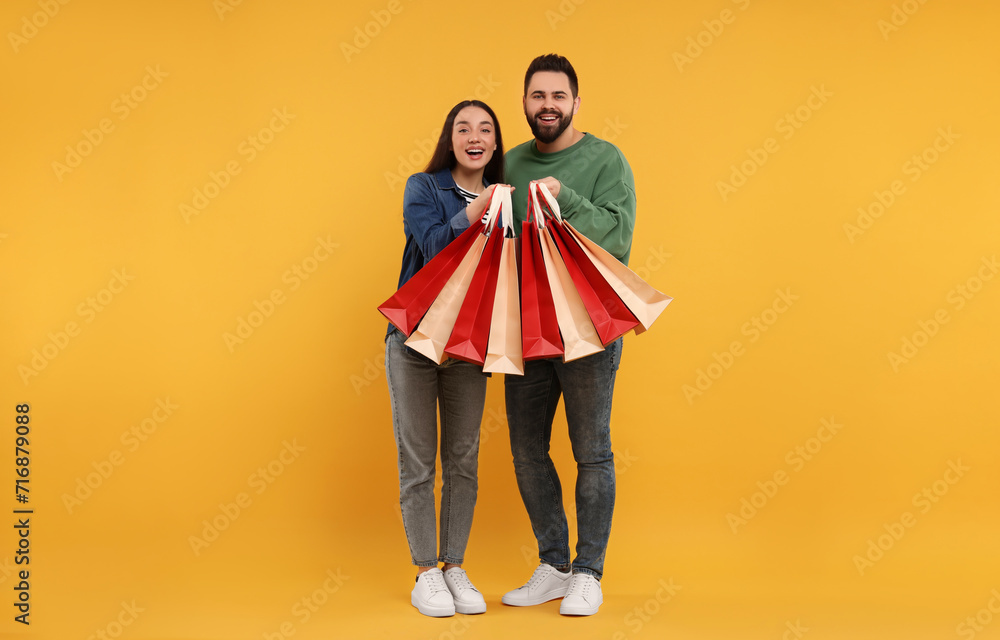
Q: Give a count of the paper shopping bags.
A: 8